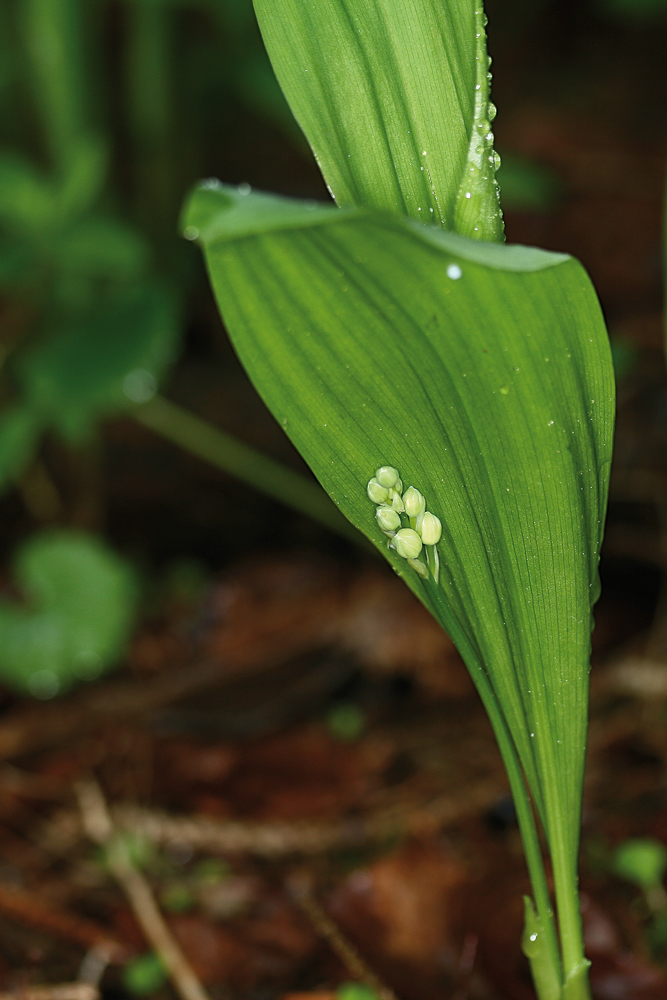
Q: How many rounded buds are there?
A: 6